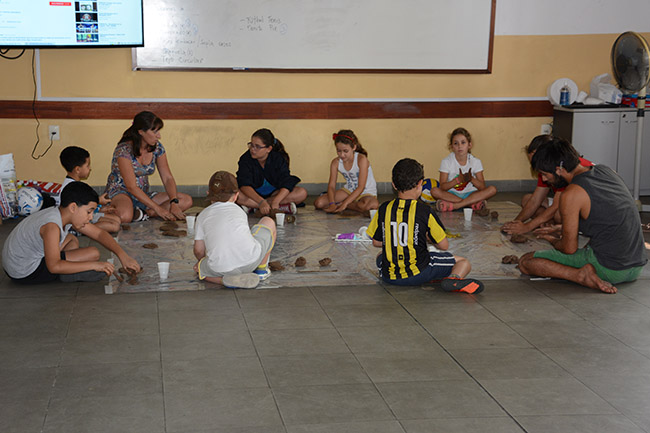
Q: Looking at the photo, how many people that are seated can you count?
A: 10